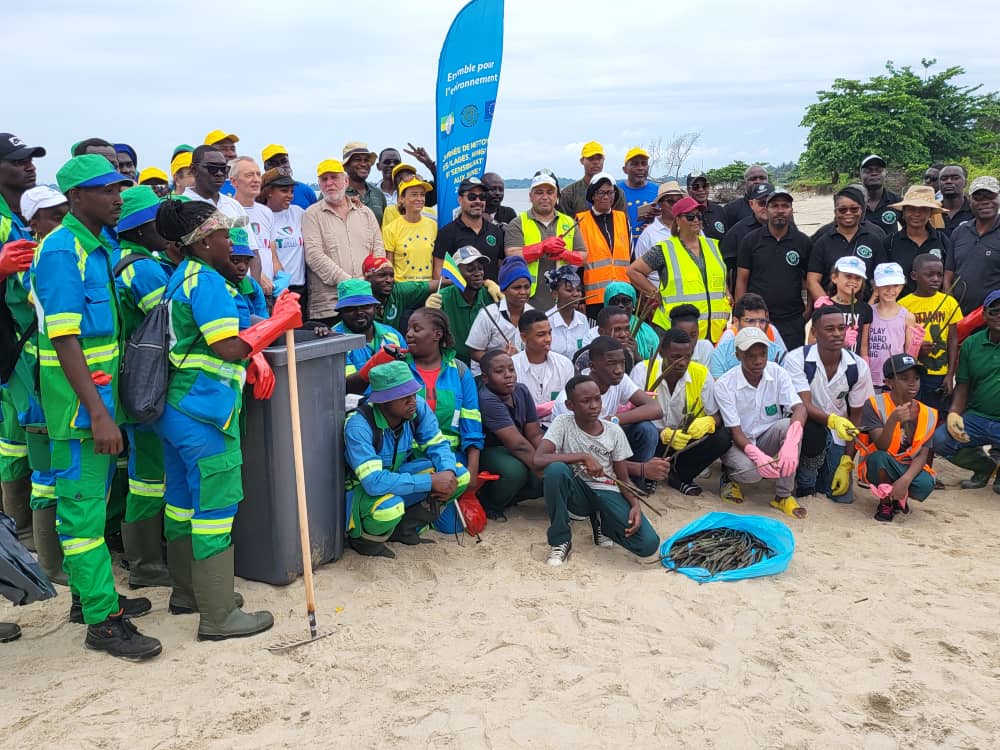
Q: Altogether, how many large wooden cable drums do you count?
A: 0